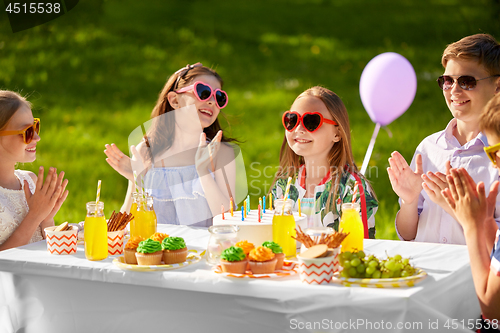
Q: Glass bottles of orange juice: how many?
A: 5